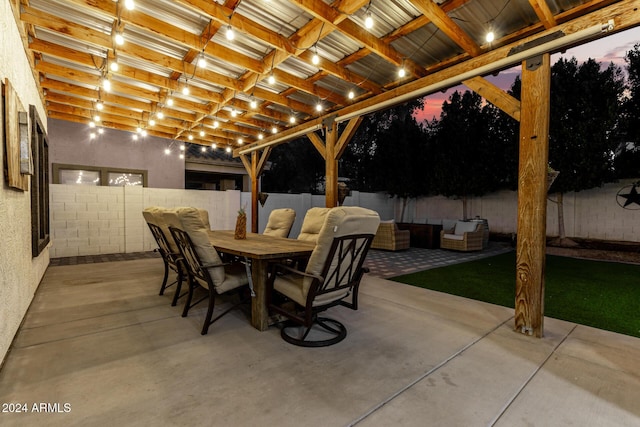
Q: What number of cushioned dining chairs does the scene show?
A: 6